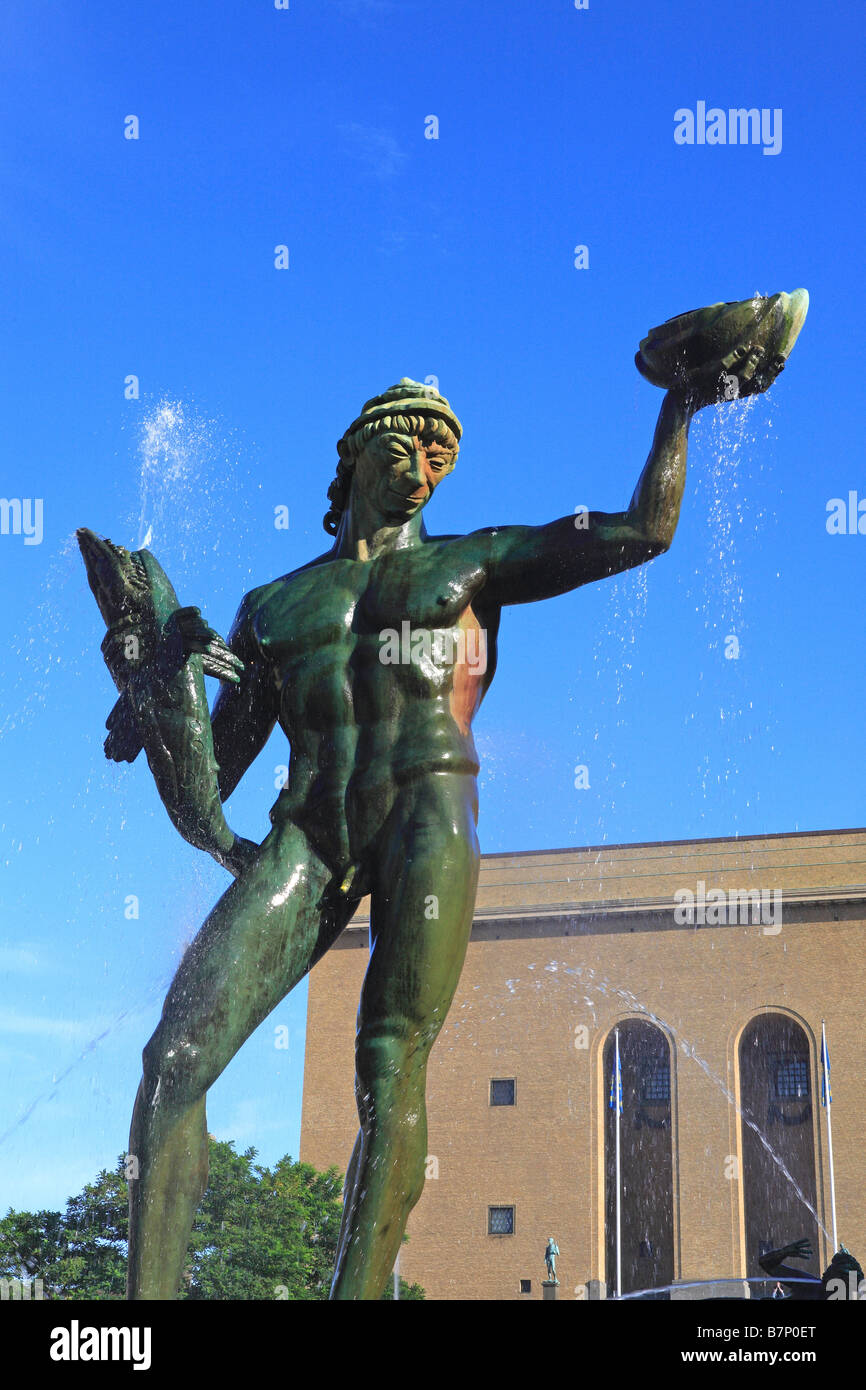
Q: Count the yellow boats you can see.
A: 0